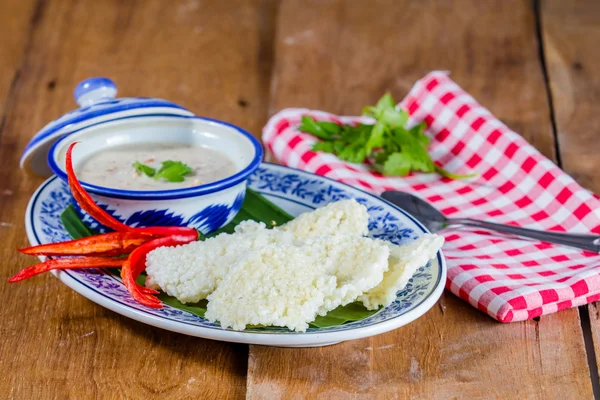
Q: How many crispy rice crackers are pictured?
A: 5